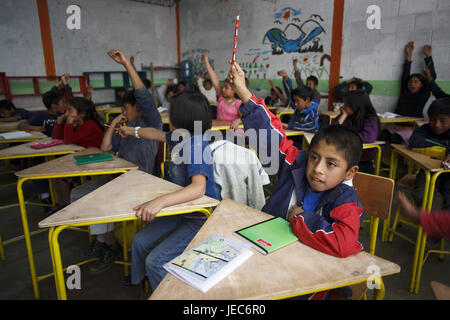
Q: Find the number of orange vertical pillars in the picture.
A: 3